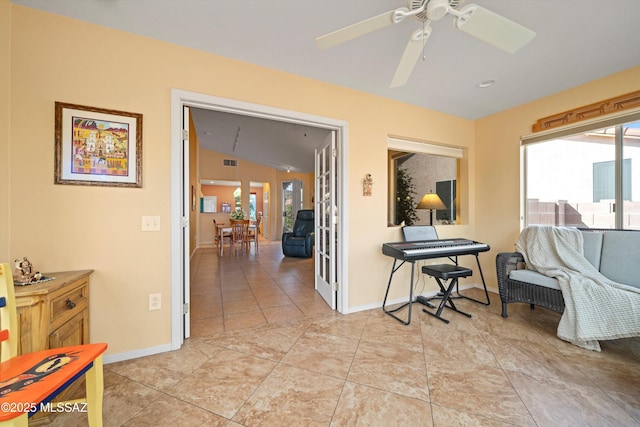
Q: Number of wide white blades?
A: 3